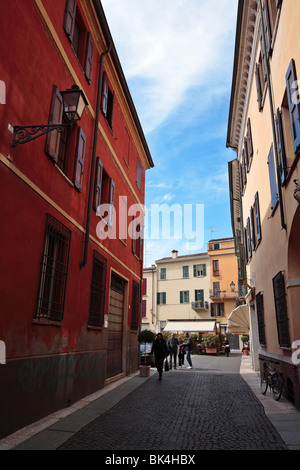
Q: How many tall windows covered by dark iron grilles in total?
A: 5